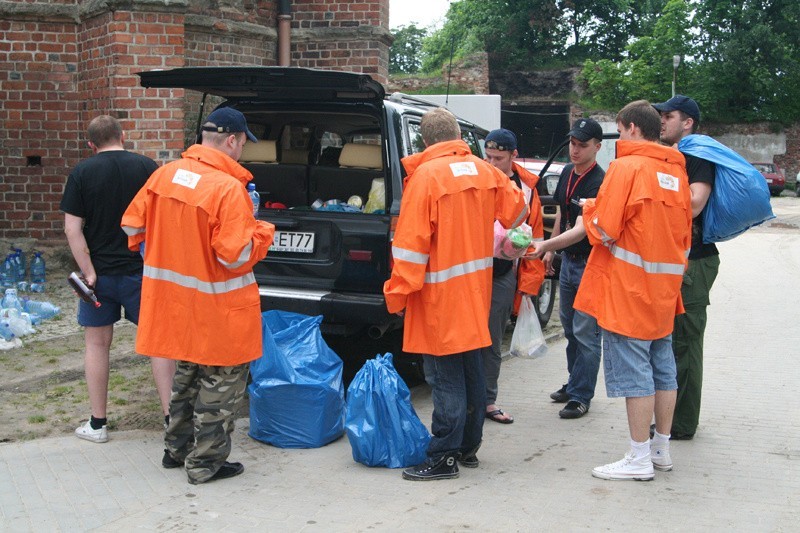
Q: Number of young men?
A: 7